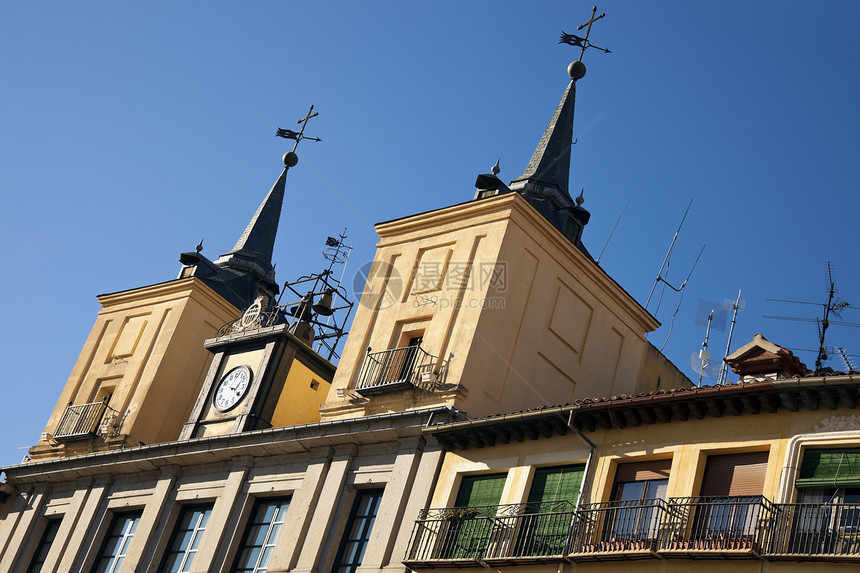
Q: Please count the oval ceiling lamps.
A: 0